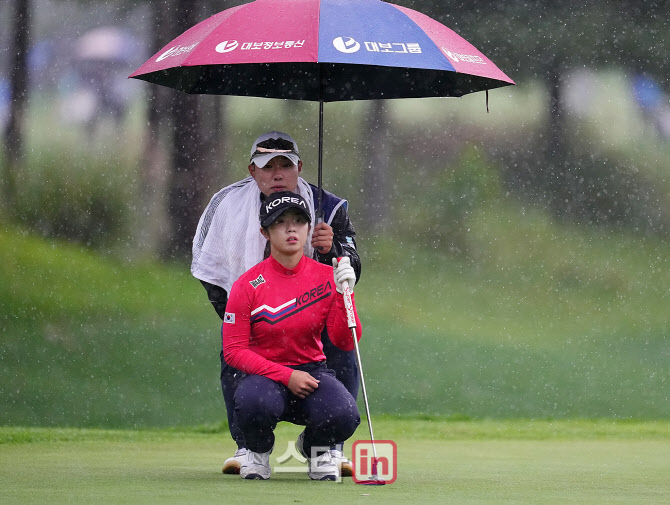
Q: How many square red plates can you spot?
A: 0